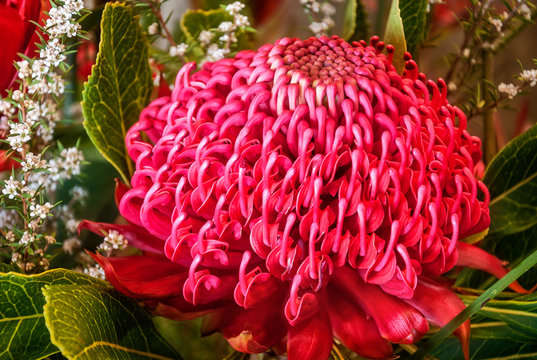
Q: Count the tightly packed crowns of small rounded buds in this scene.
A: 1